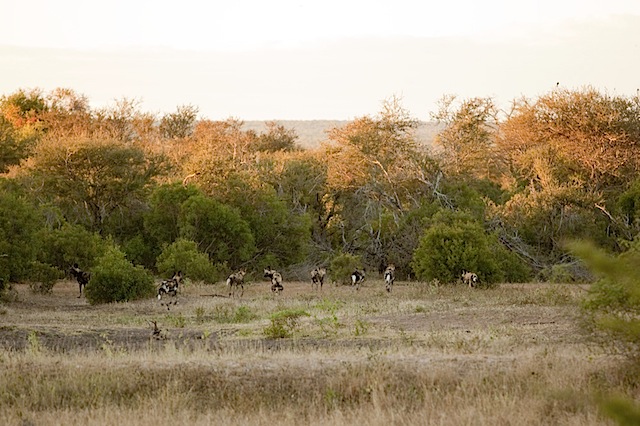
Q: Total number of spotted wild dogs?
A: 8